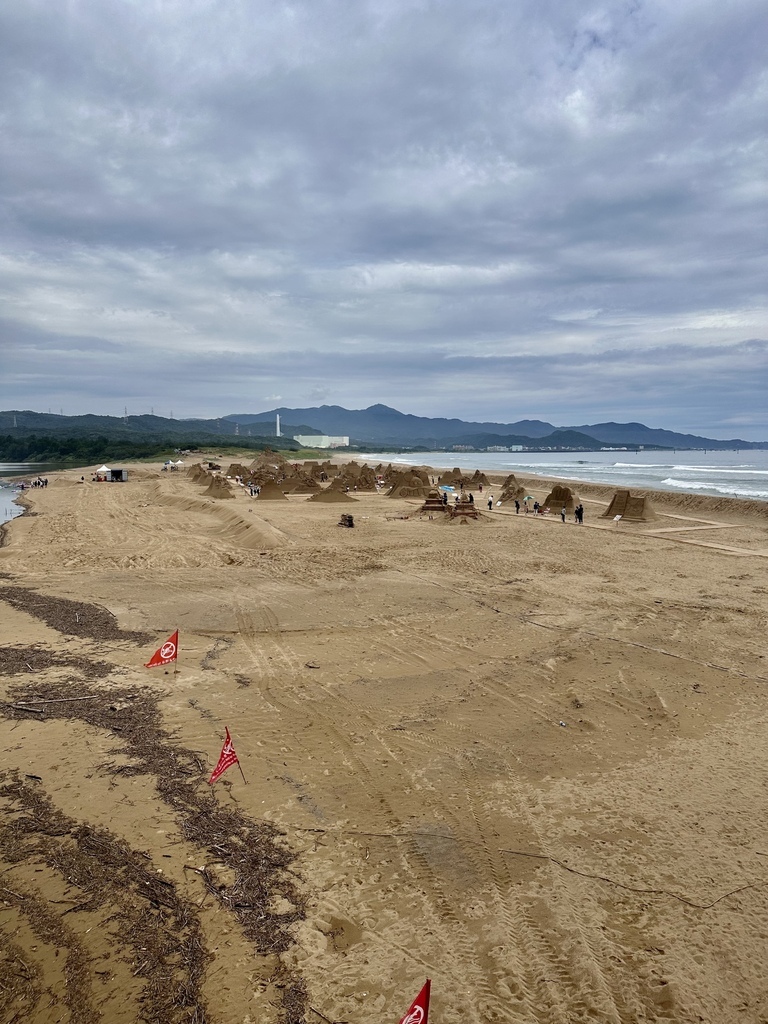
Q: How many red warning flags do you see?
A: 3